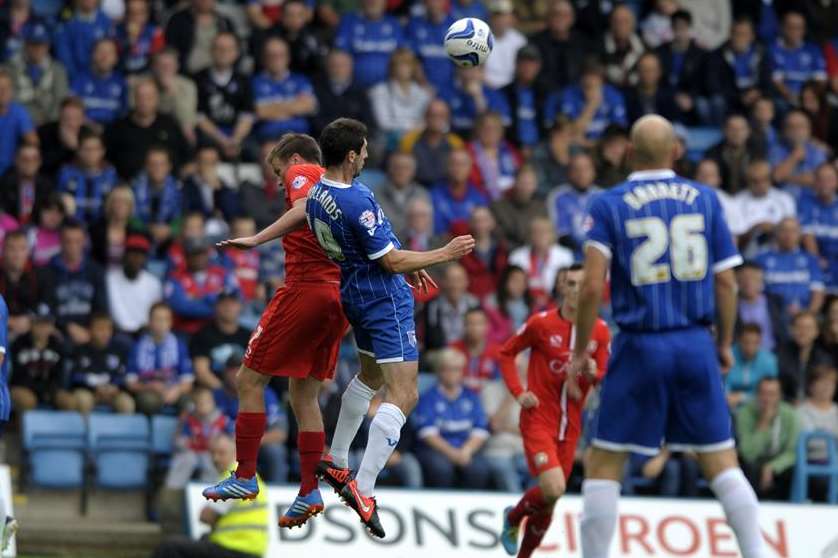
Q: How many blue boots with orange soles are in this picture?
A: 2